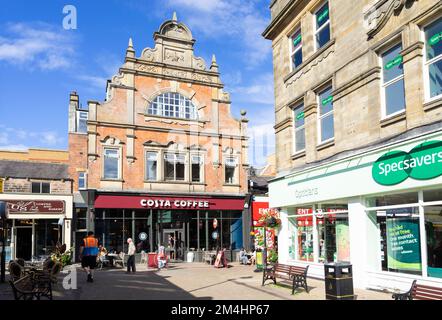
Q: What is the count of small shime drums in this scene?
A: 0